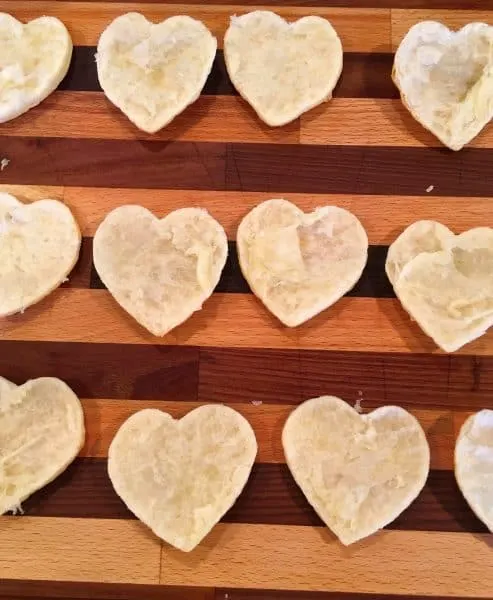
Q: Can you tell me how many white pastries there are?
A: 12